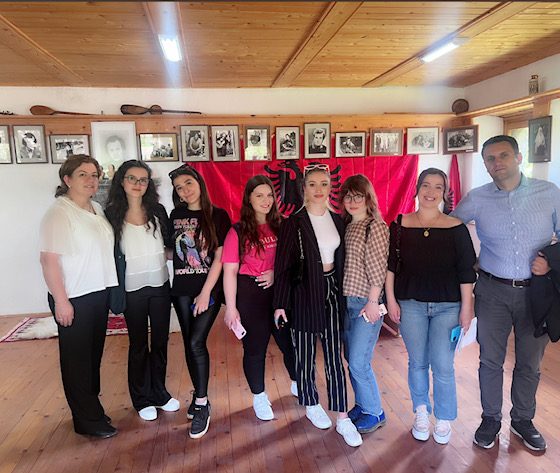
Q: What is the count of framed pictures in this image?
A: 15